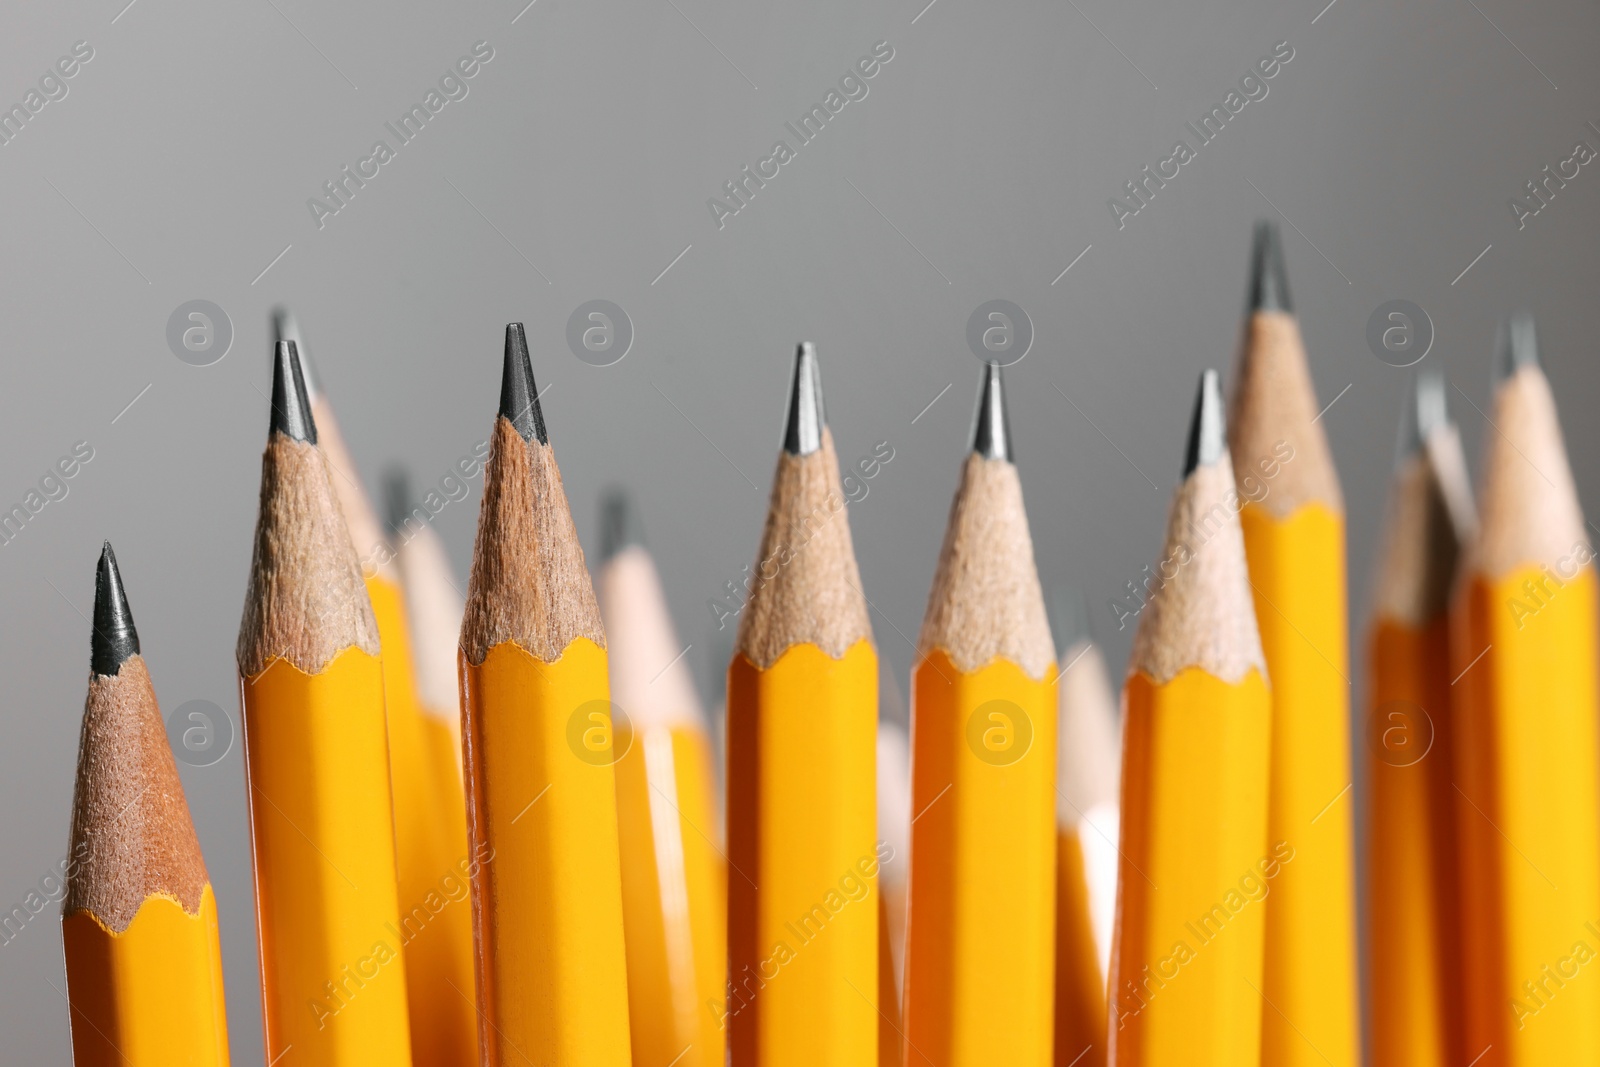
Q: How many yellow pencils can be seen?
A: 15